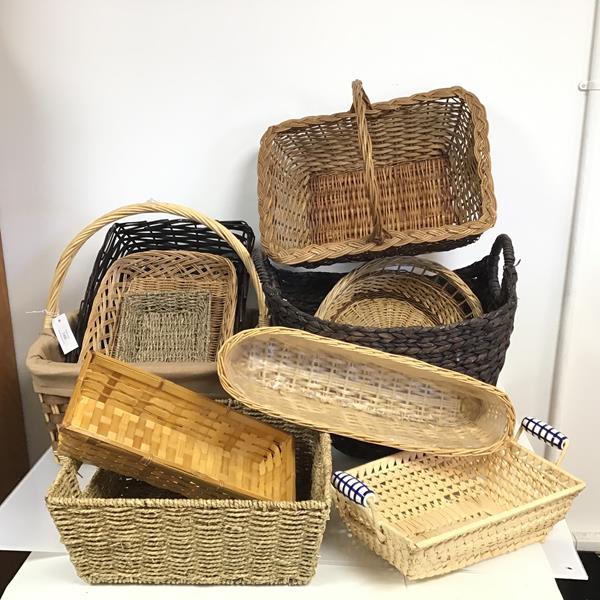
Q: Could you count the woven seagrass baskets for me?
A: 2